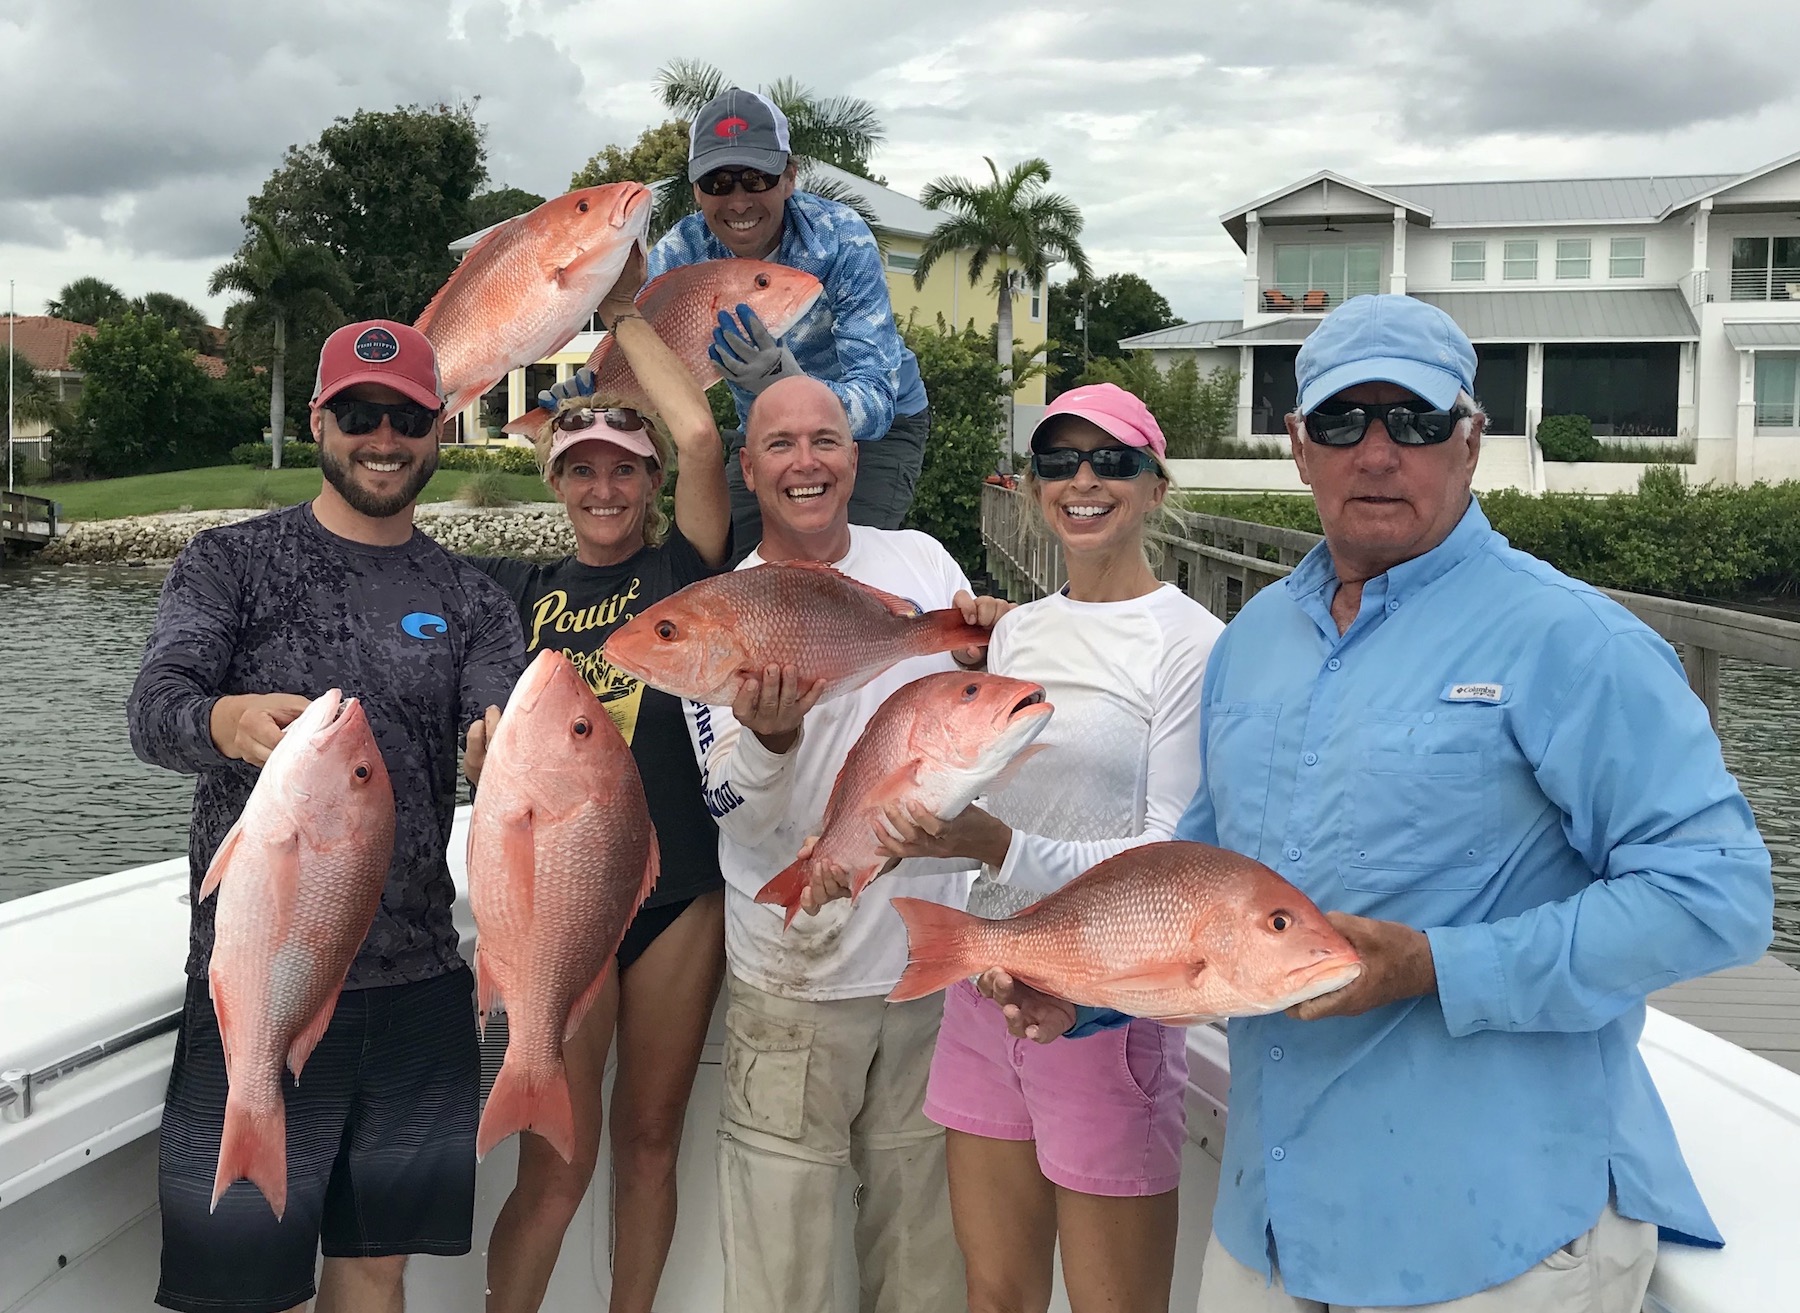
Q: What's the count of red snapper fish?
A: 7